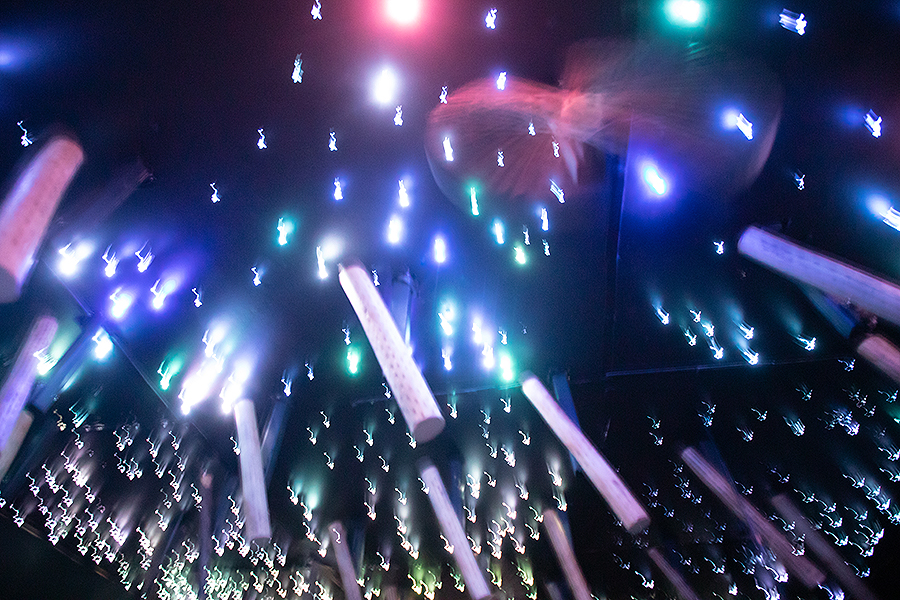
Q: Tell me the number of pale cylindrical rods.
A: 14